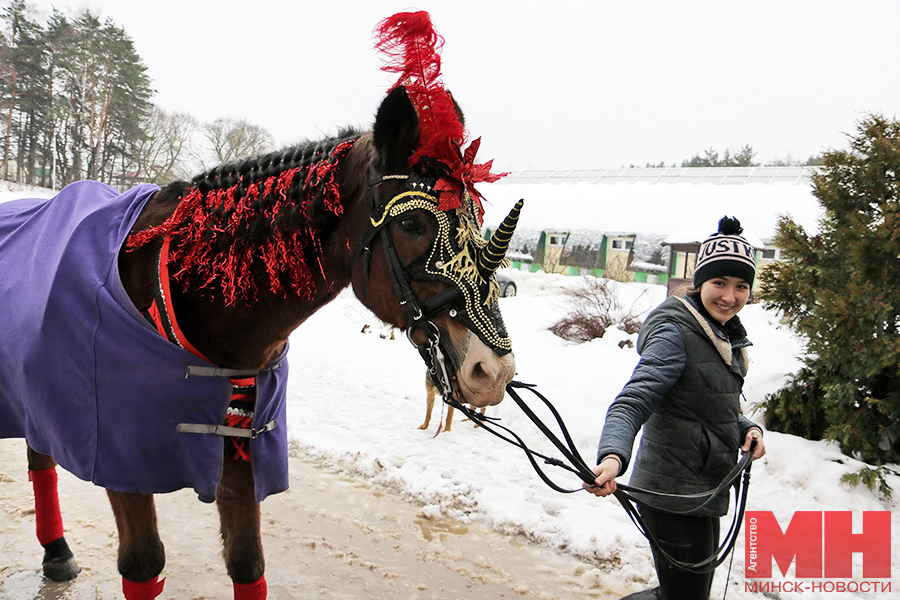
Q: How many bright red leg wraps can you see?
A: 3